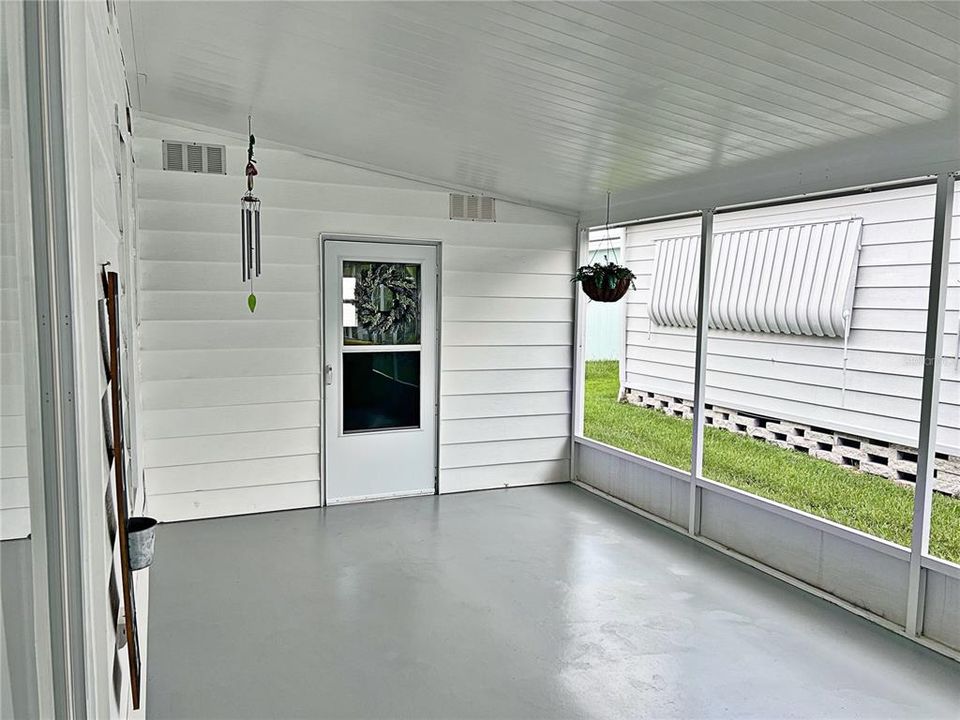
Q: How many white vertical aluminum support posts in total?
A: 3